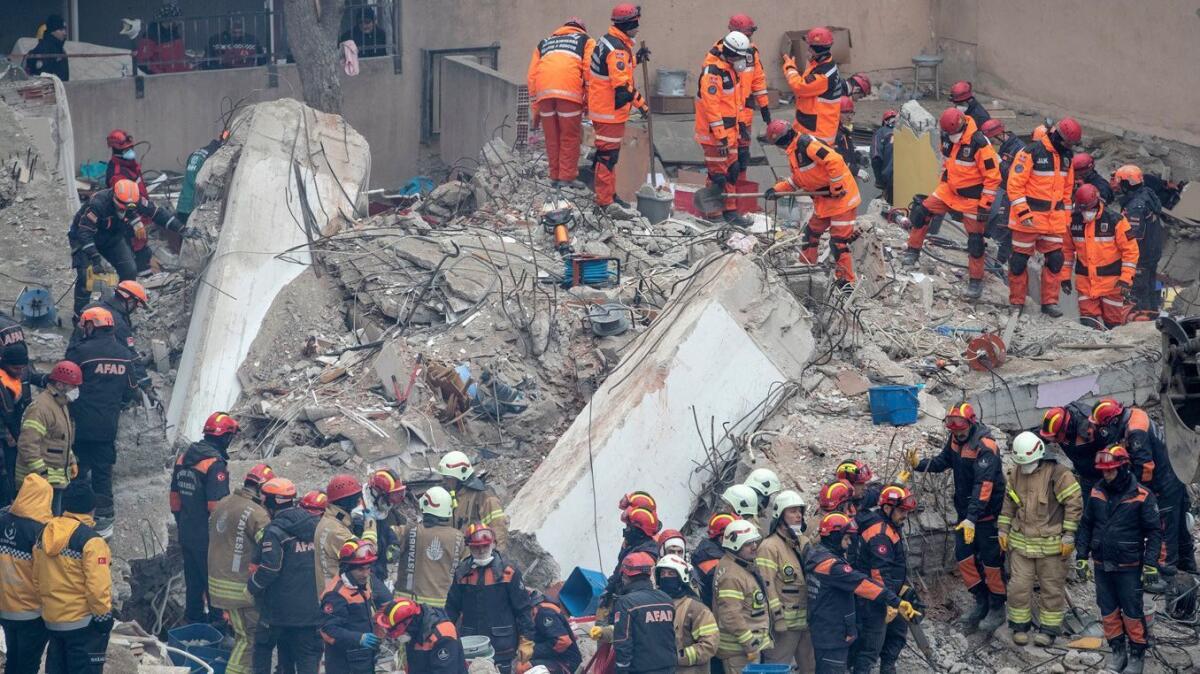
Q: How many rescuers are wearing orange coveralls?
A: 9